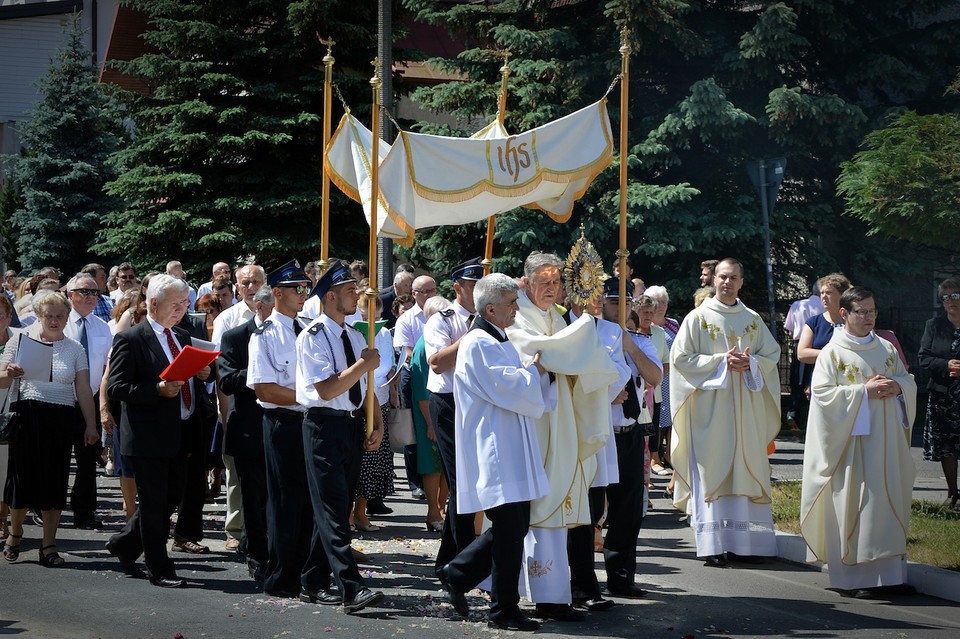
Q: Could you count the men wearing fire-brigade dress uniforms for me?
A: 4